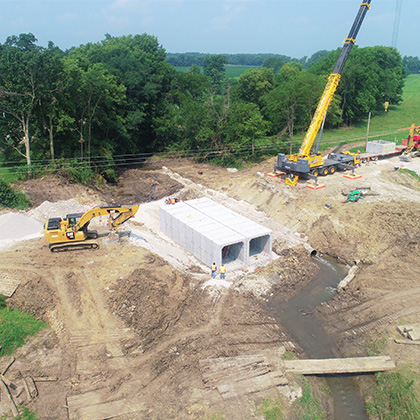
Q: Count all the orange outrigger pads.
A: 3